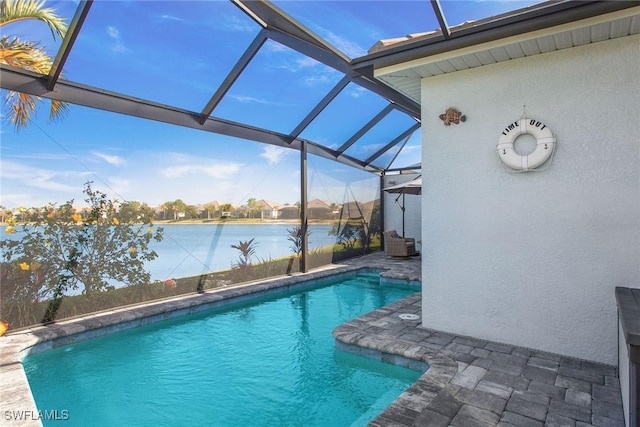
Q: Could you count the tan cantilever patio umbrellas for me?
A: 1